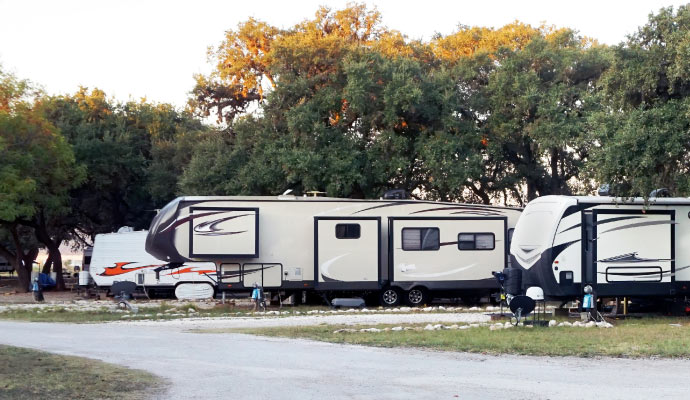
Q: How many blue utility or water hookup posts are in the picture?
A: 3